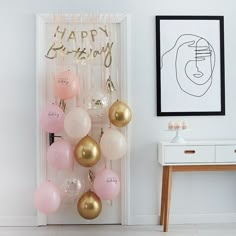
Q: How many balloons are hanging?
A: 12